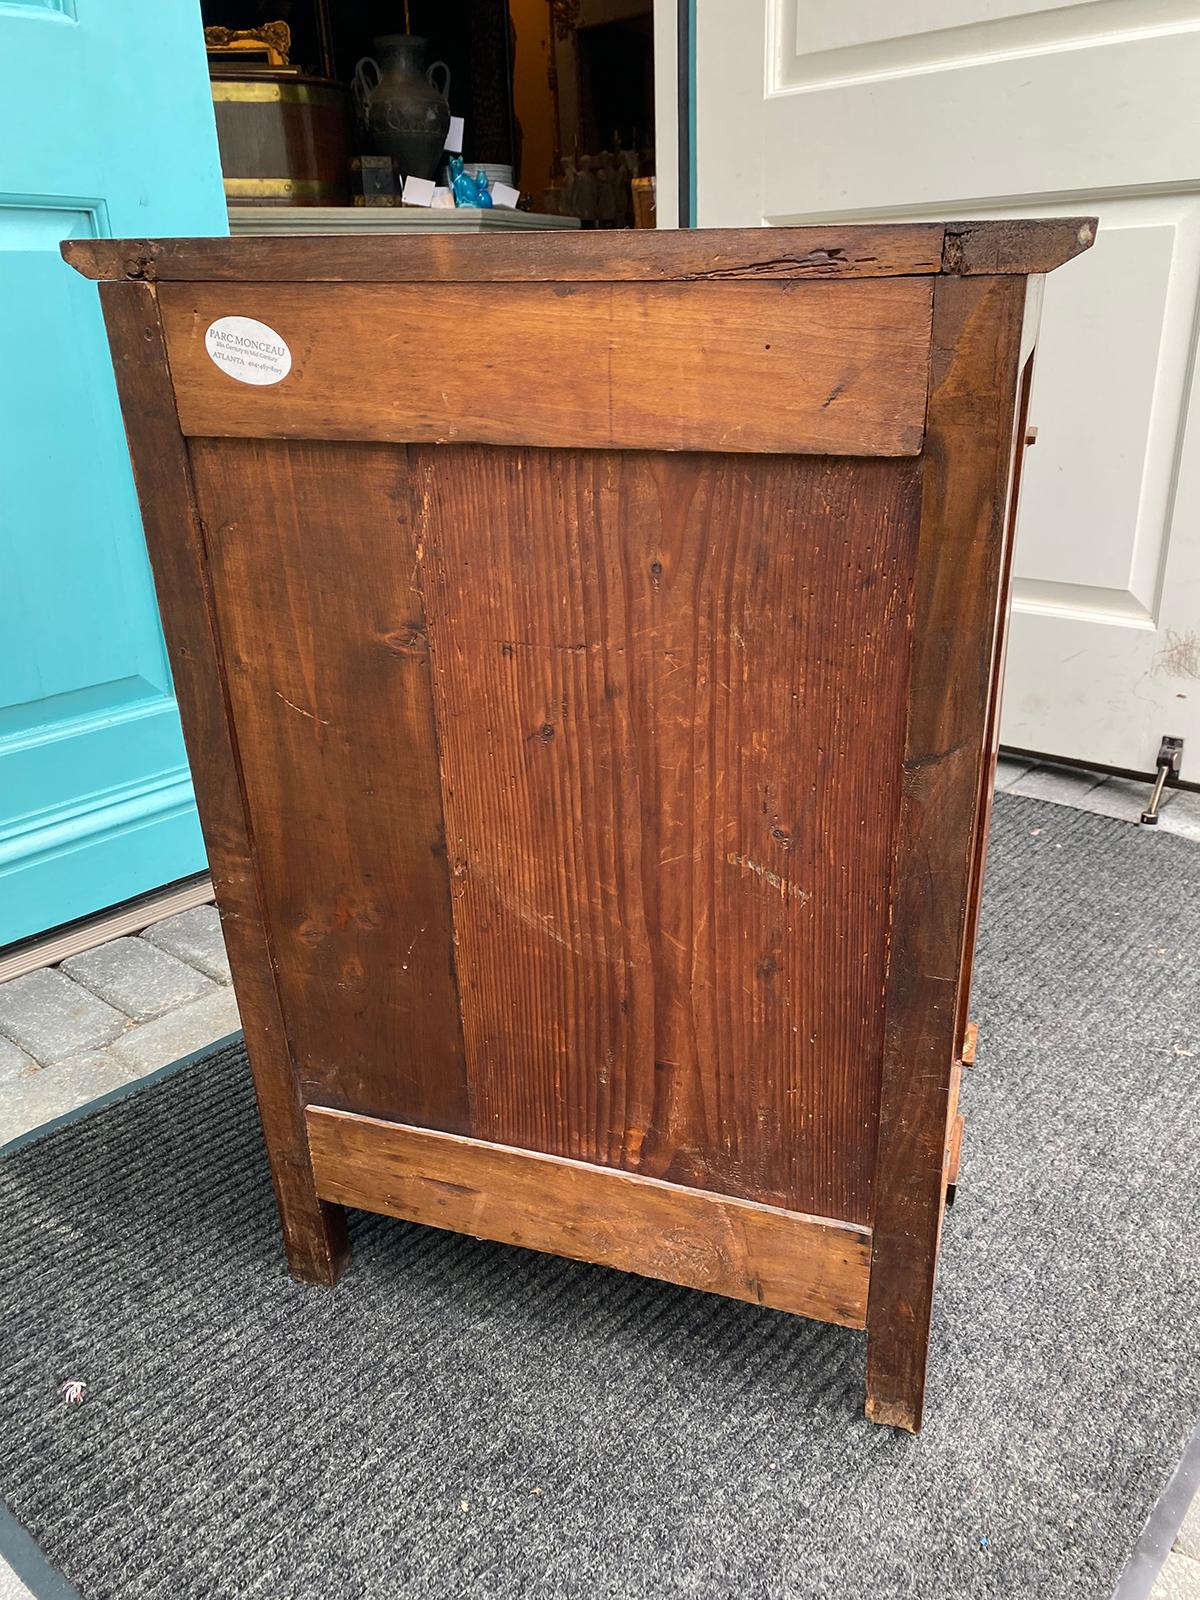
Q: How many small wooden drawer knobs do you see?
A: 1